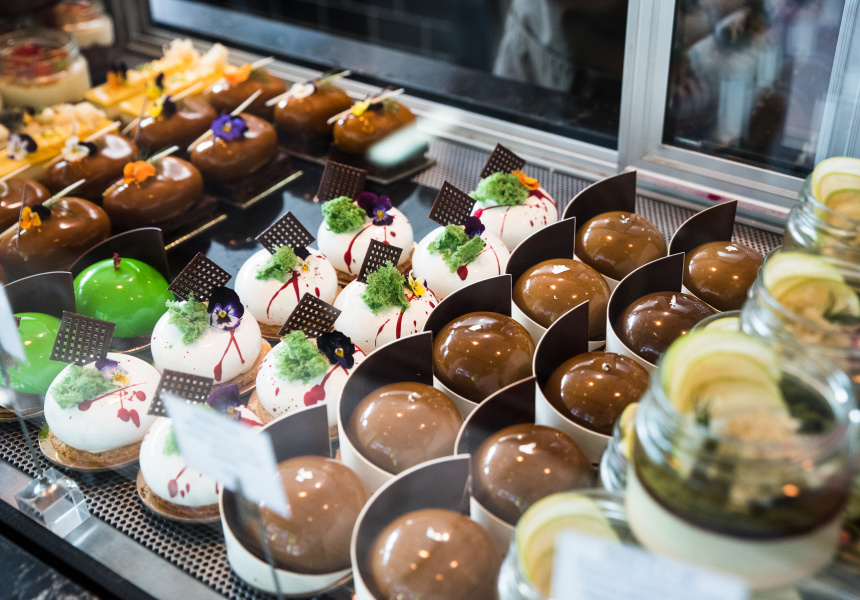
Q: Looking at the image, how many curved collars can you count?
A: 12